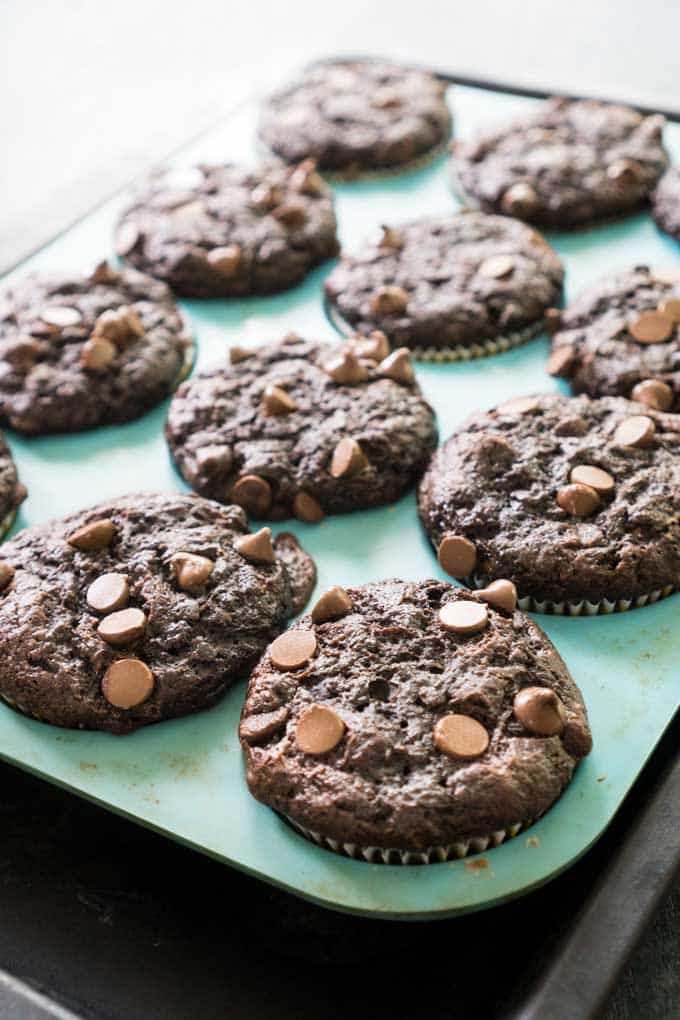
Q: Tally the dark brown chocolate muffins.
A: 12